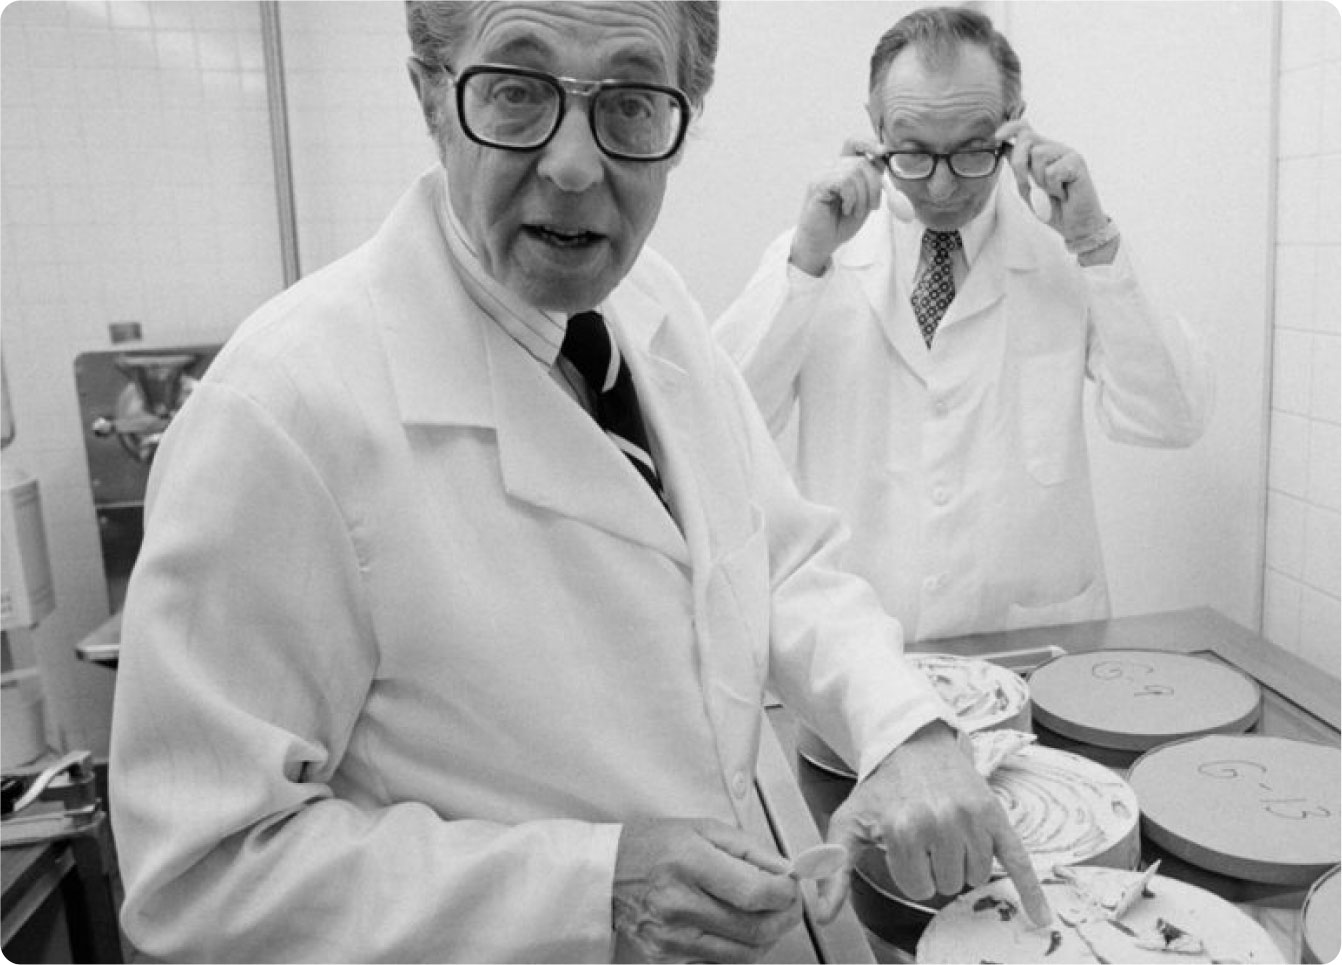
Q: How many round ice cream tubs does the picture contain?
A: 6